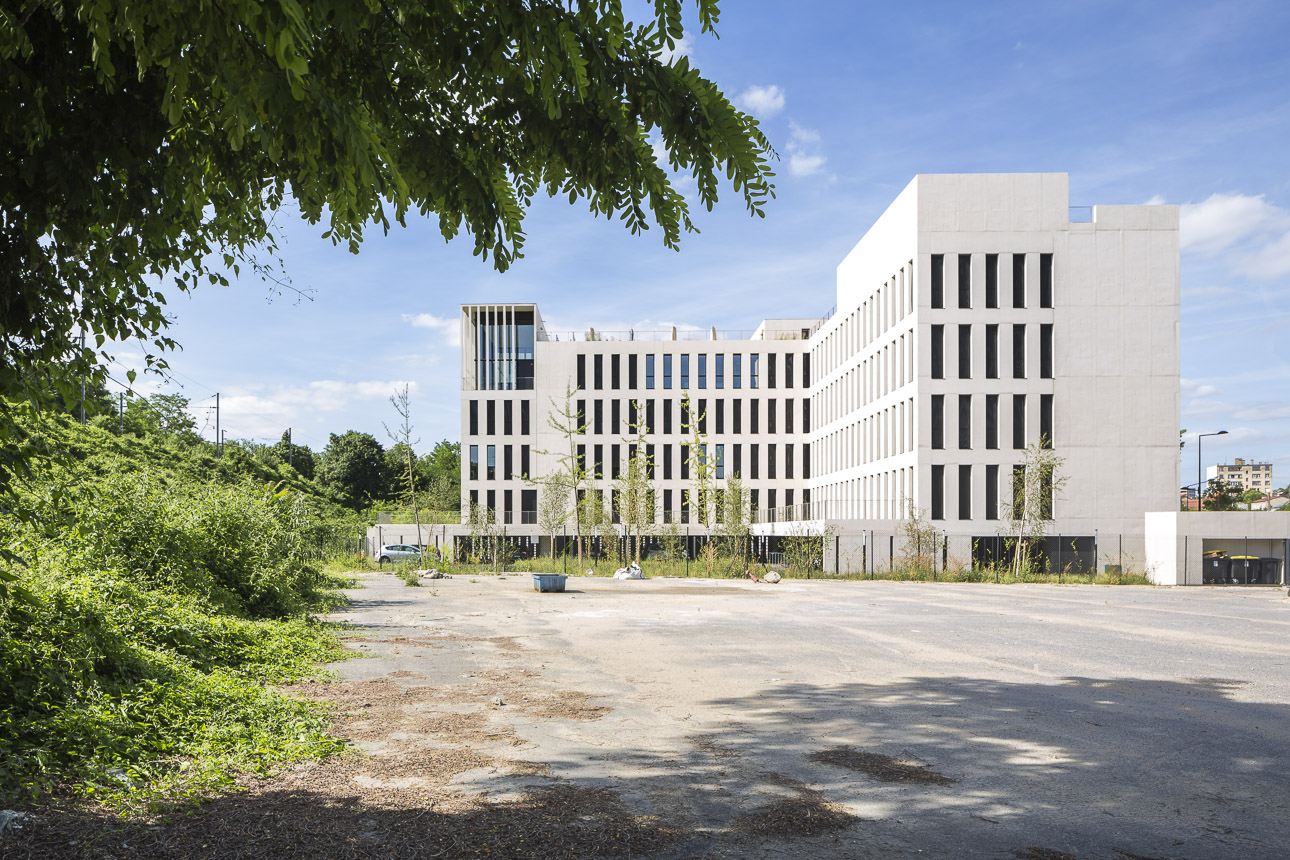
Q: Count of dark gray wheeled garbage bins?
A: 3